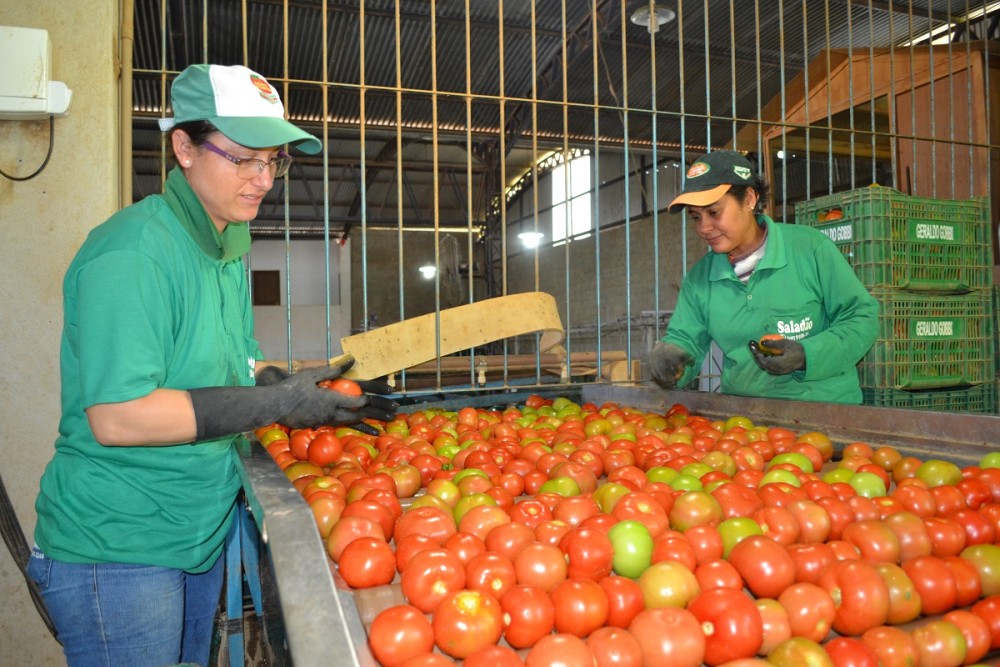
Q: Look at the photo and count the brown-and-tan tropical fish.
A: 0